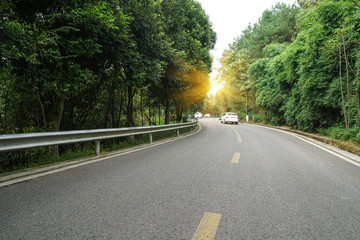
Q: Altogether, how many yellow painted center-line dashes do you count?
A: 3